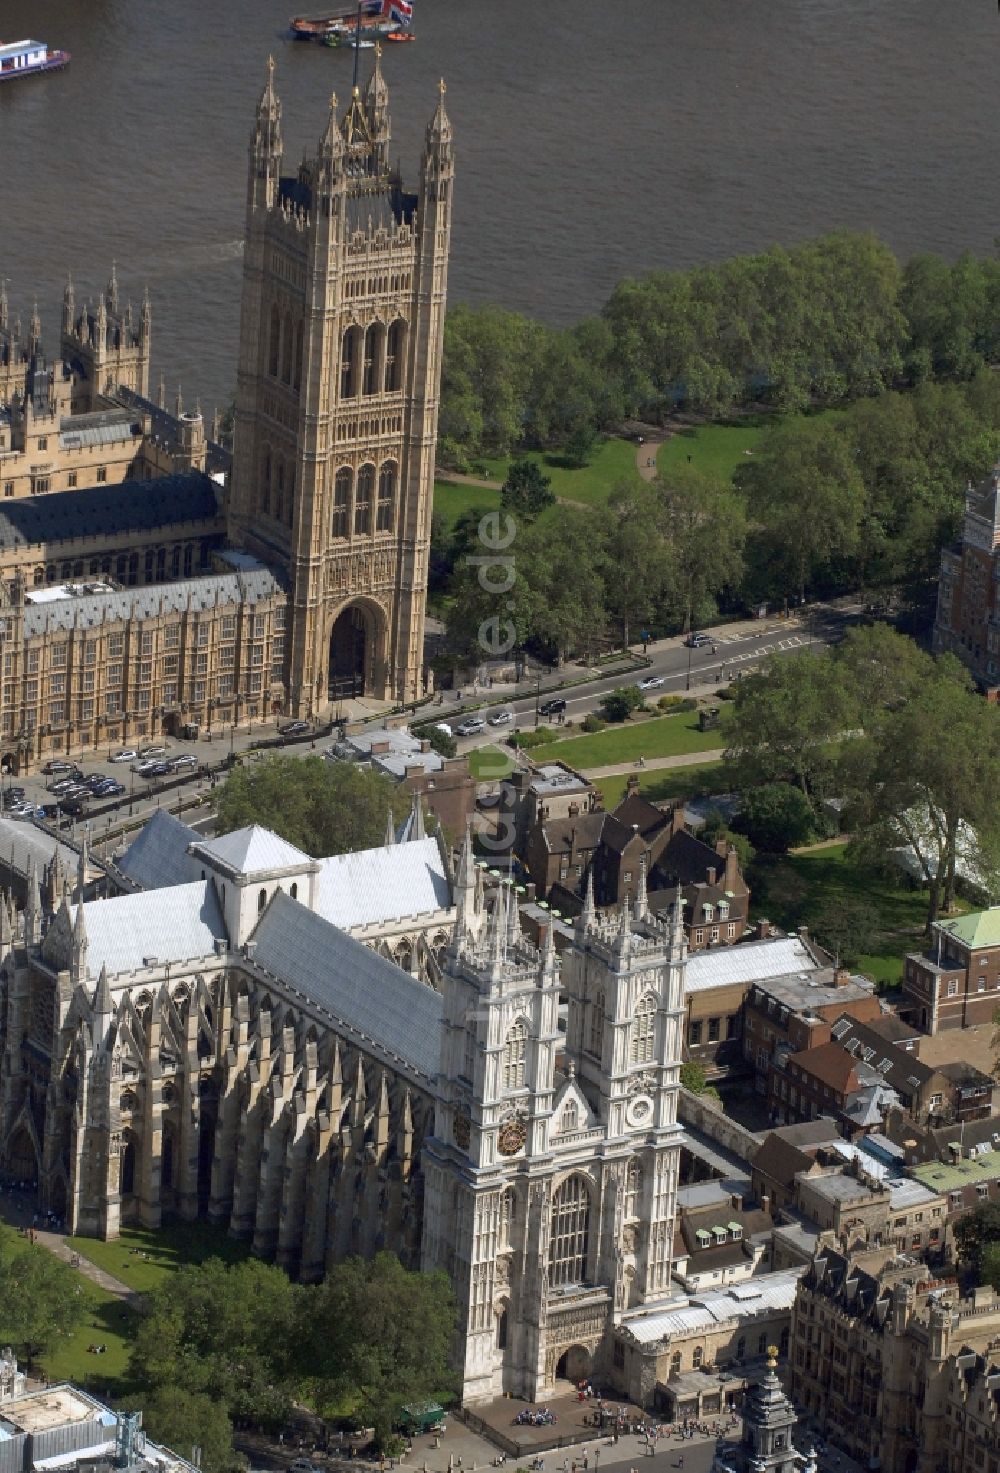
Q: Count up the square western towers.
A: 2